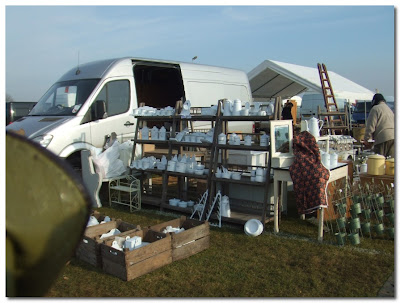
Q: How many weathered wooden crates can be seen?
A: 4